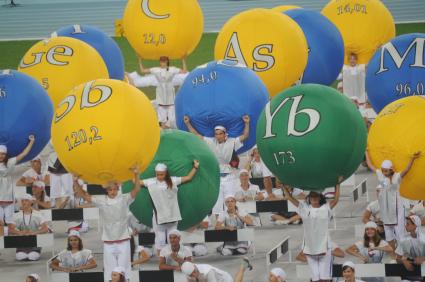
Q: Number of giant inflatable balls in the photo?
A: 14